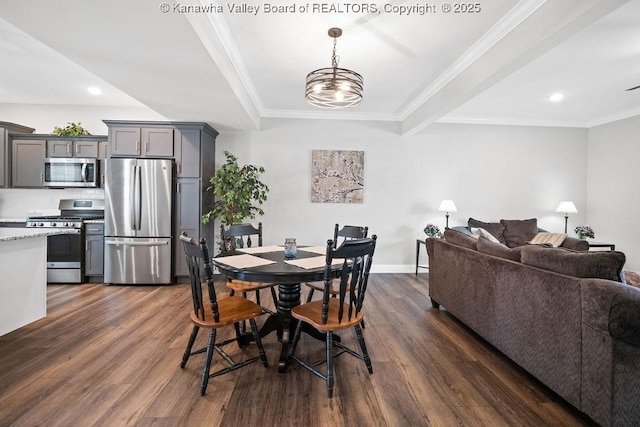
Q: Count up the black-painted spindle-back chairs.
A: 4